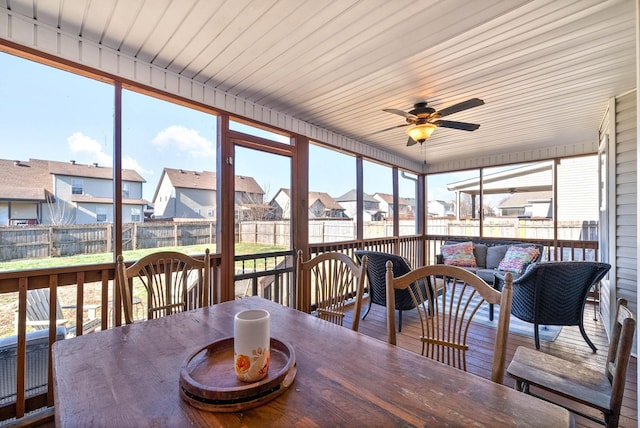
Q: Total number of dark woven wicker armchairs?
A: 2